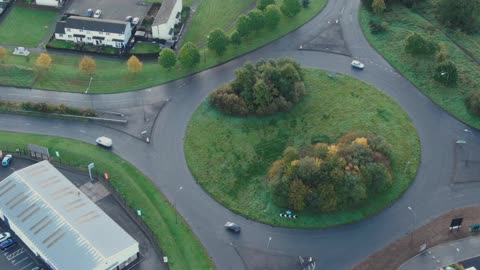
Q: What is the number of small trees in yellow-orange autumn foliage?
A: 4